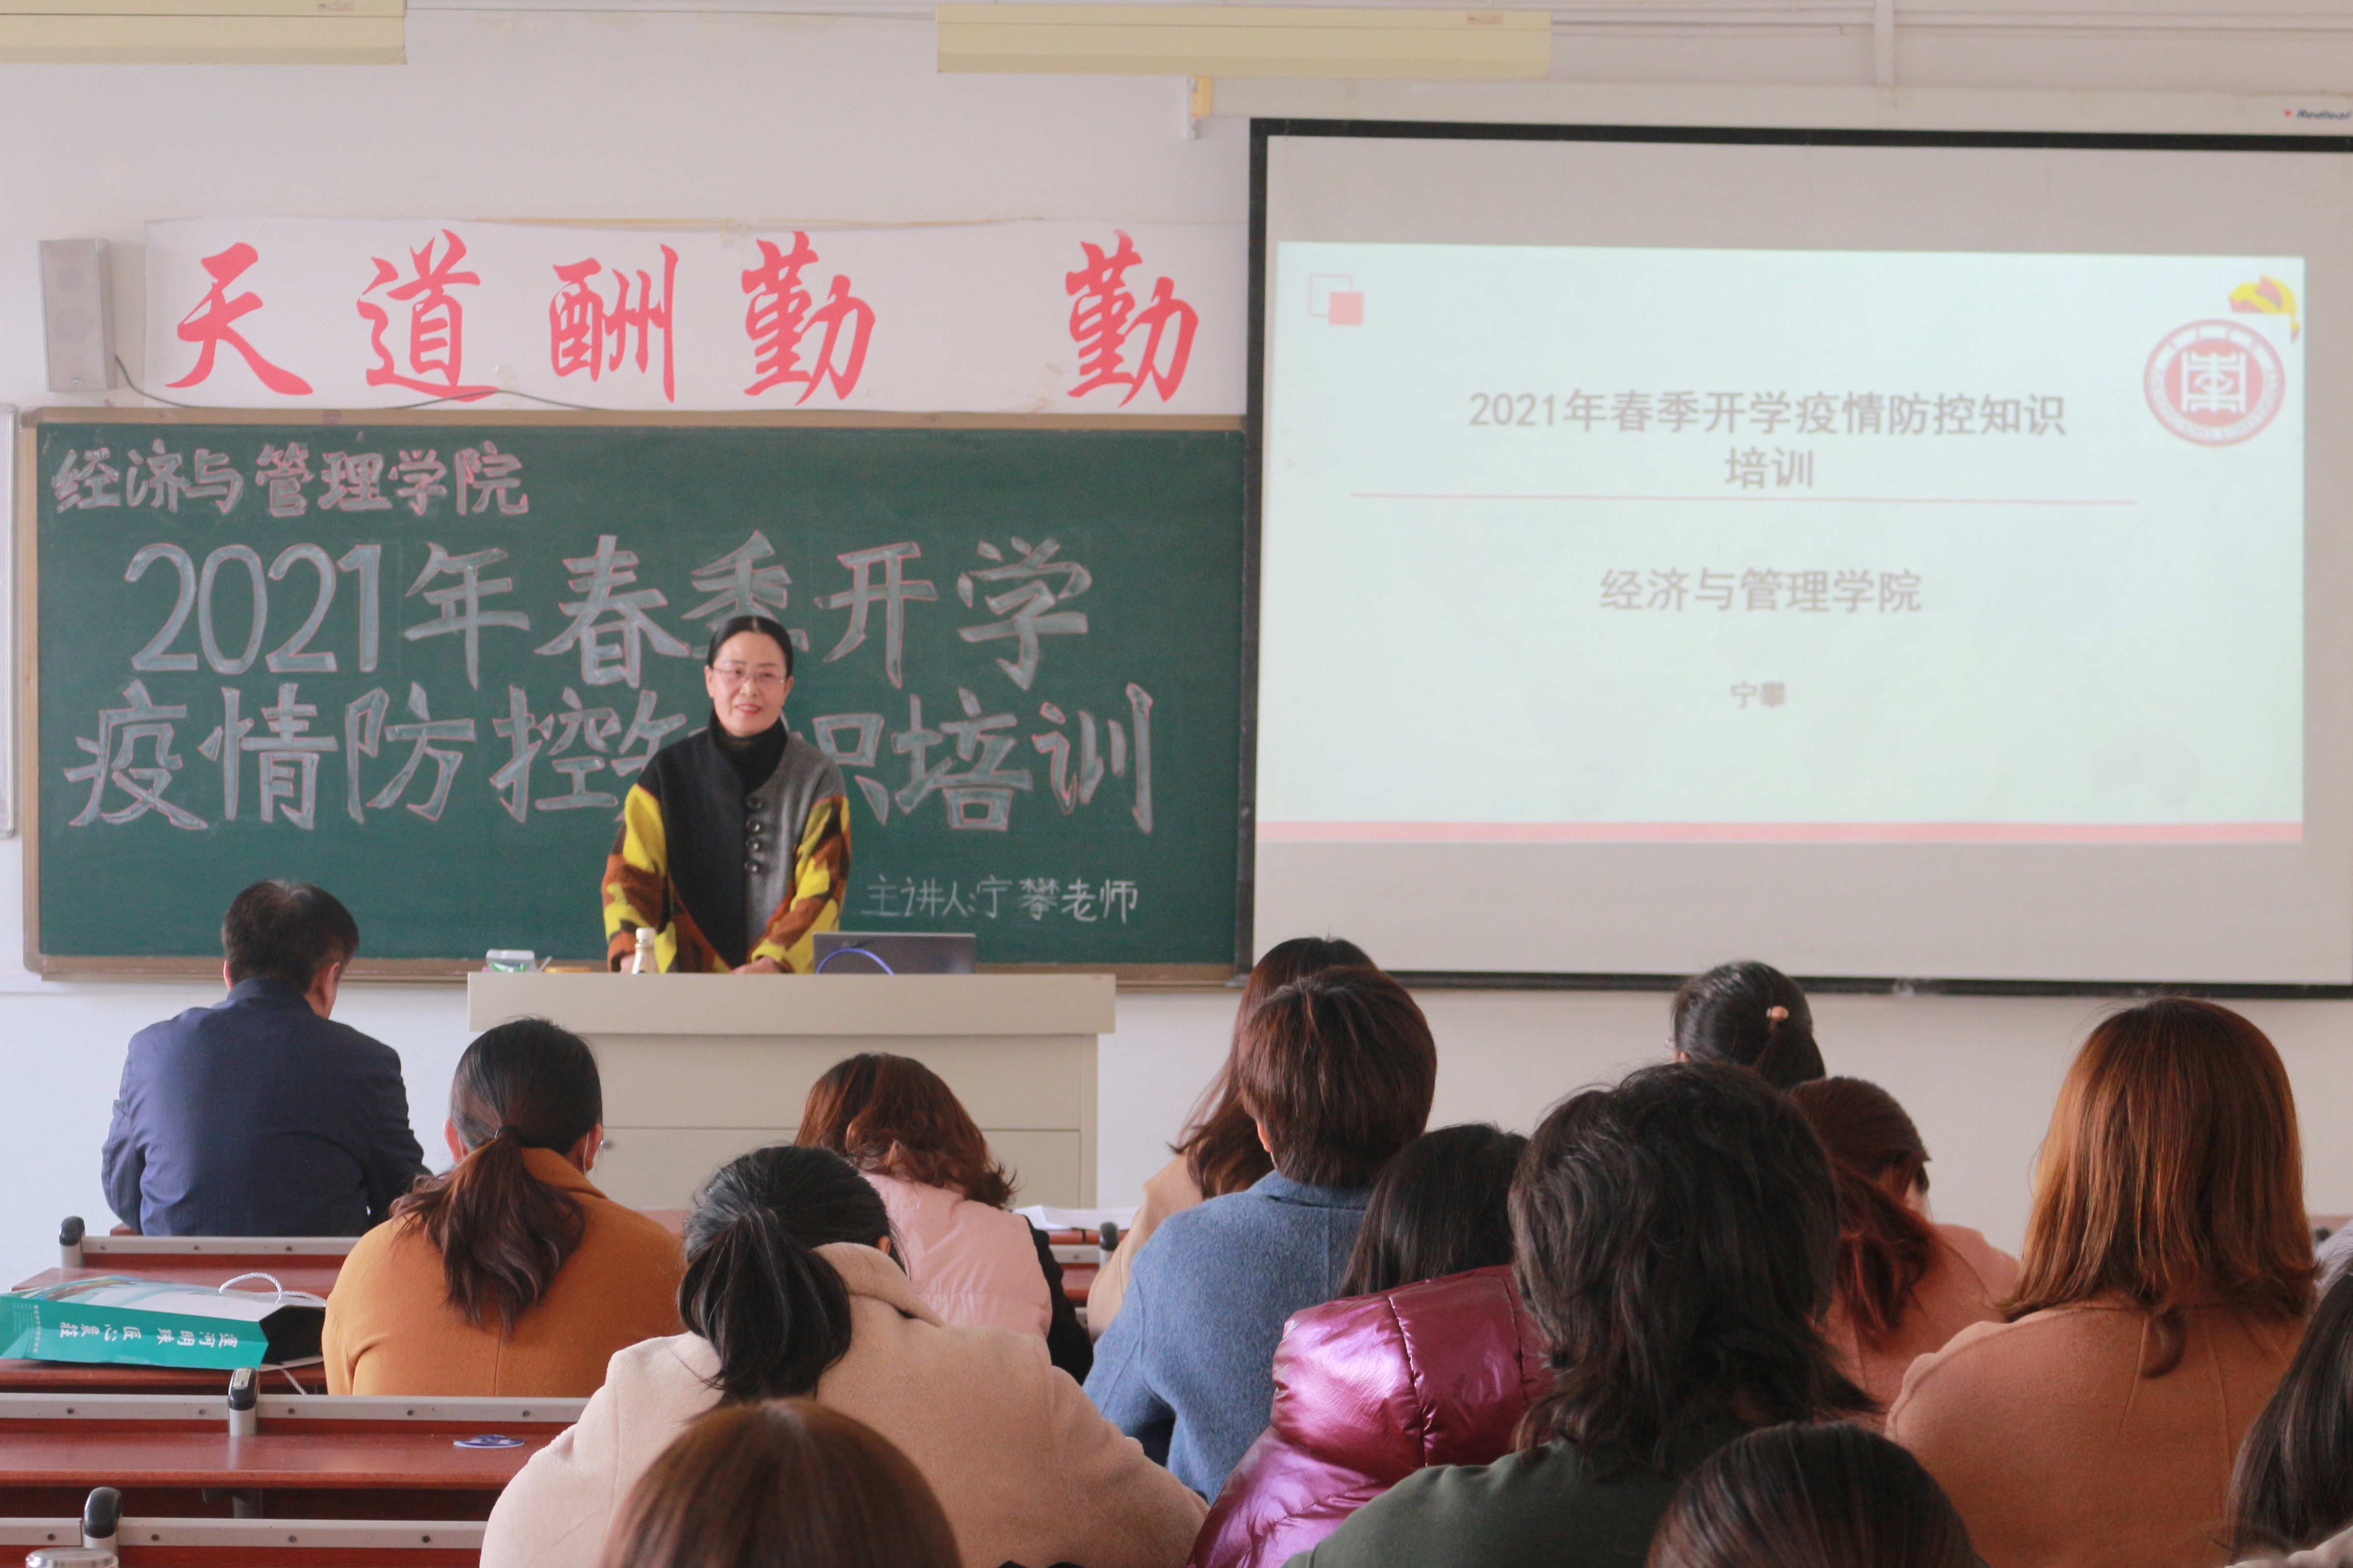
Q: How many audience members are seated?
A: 14